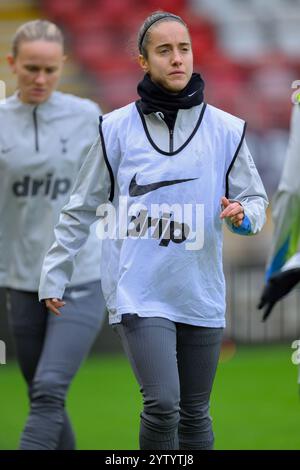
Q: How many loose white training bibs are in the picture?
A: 1